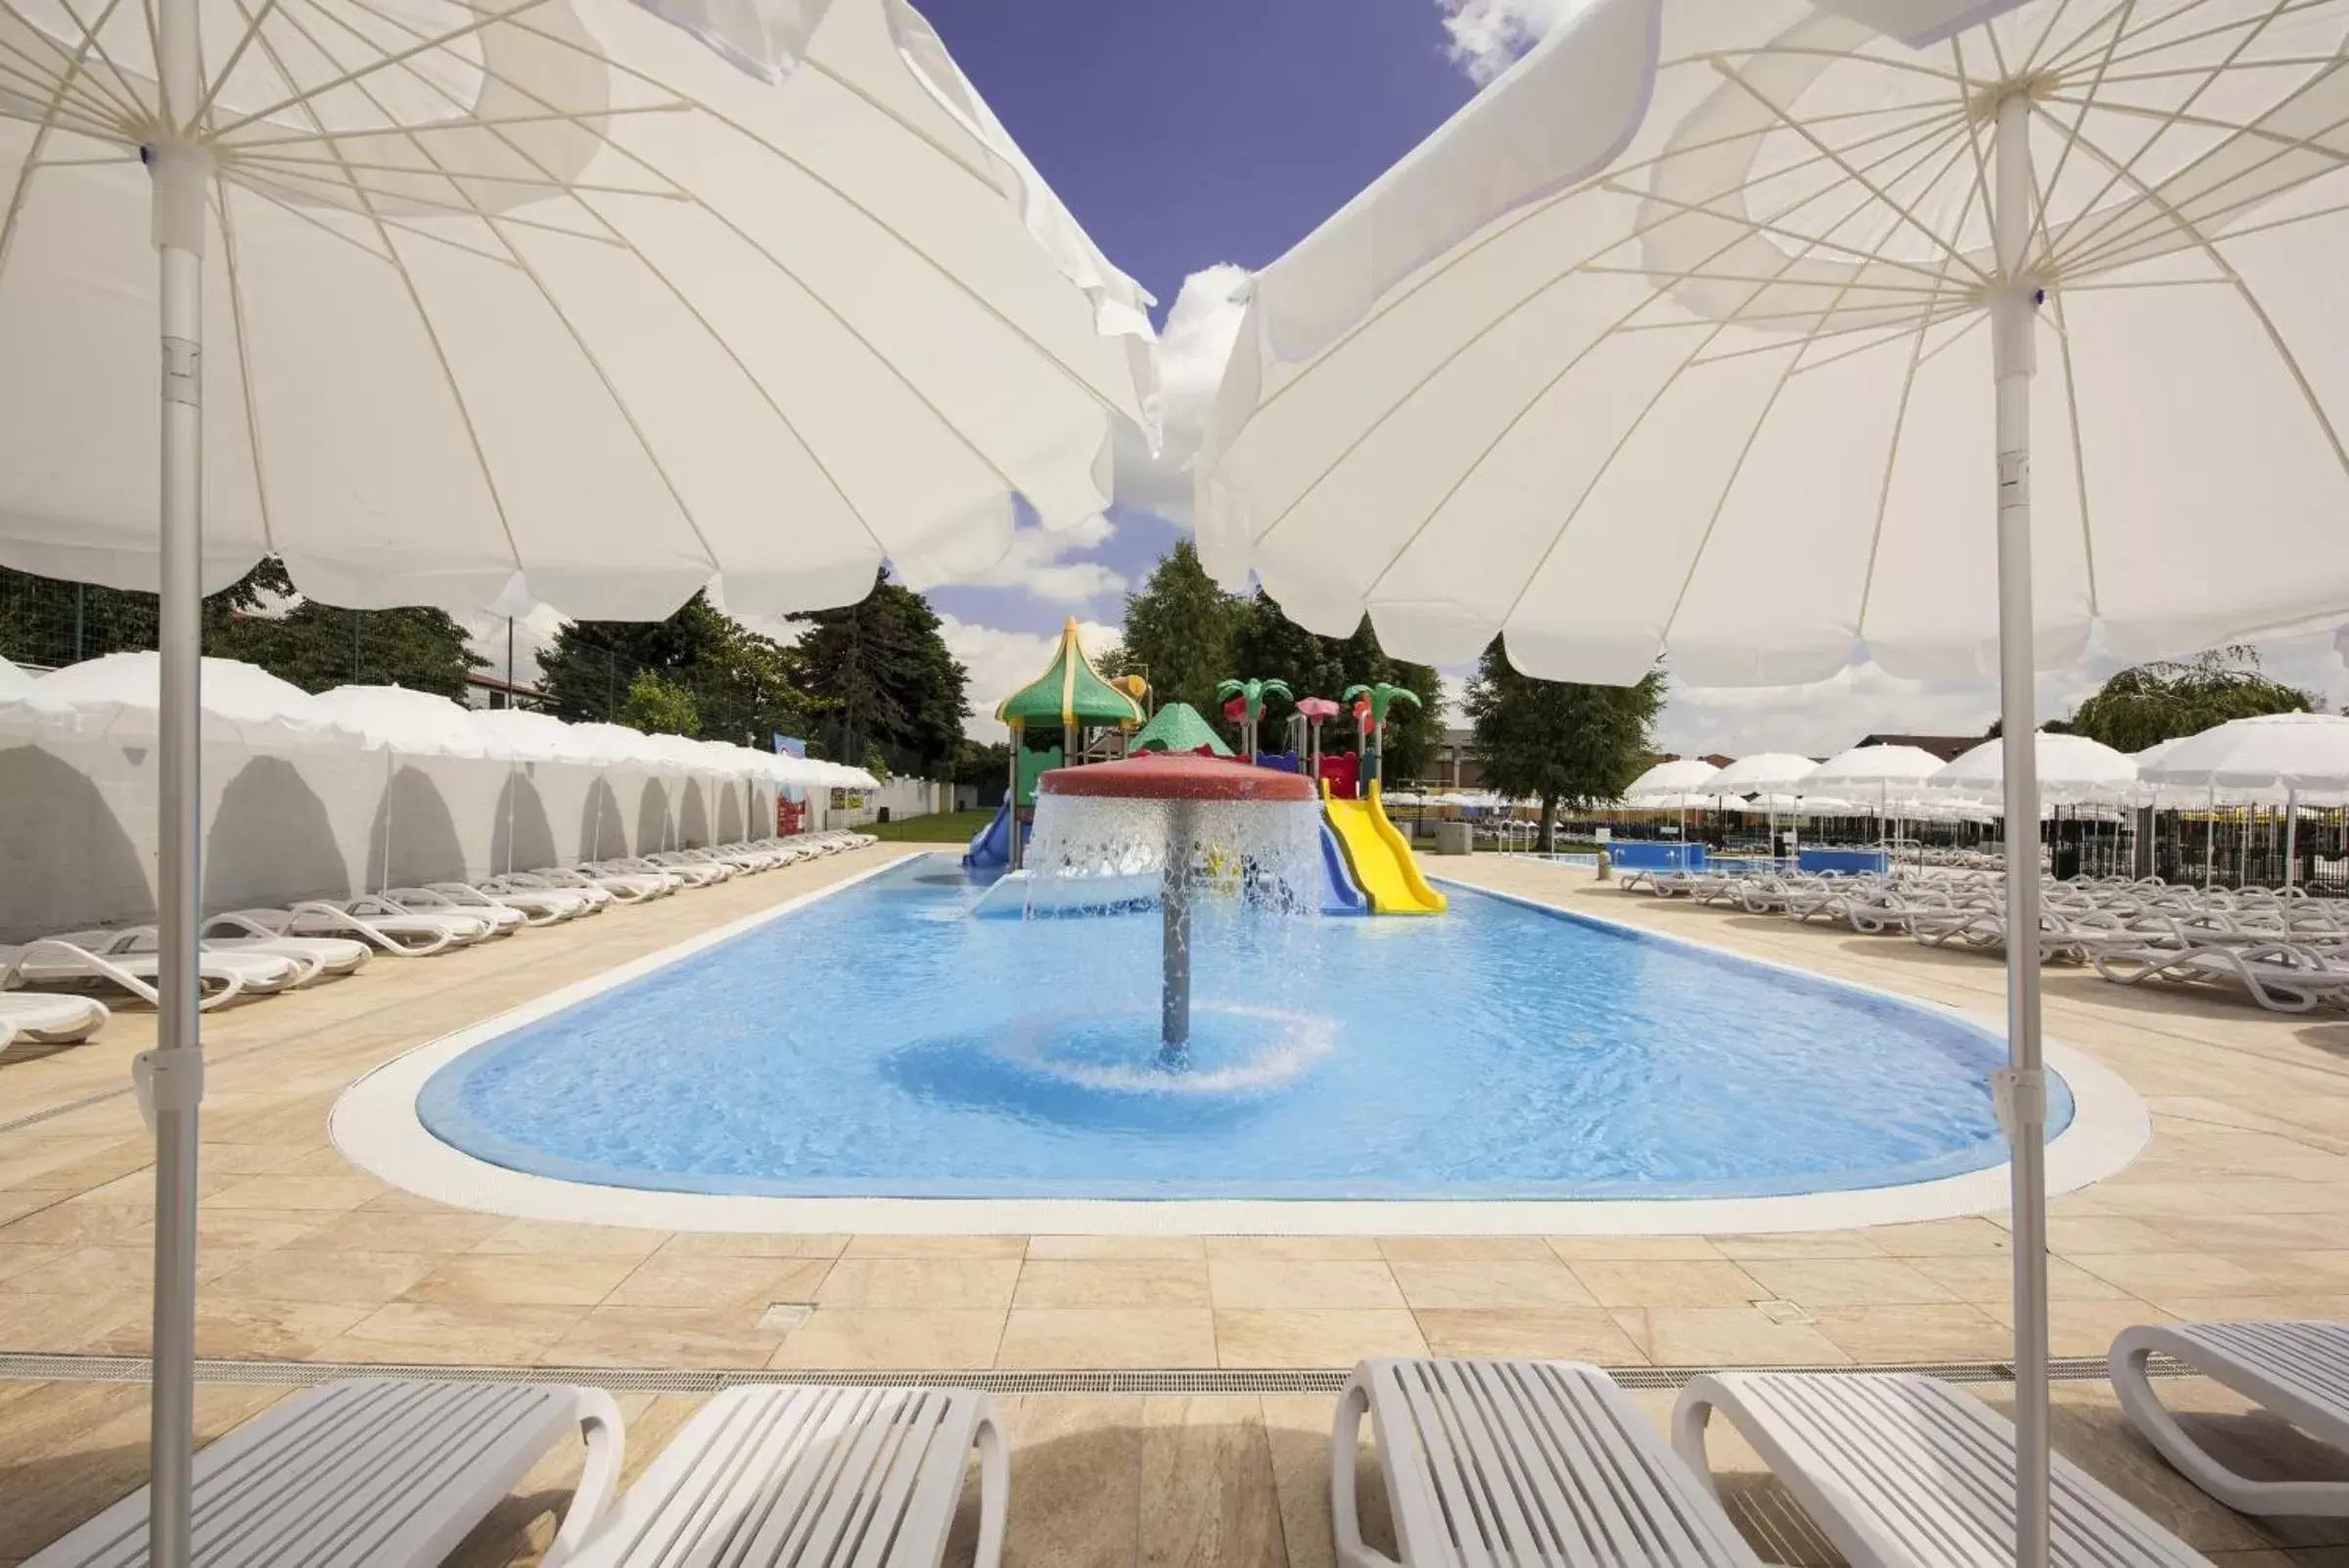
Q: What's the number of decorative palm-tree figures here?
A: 2